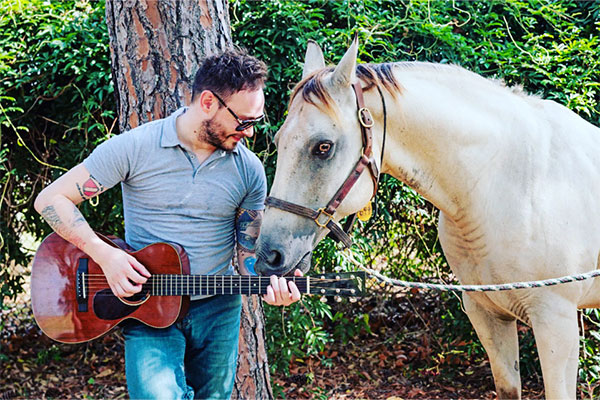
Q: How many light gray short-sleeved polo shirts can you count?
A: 1